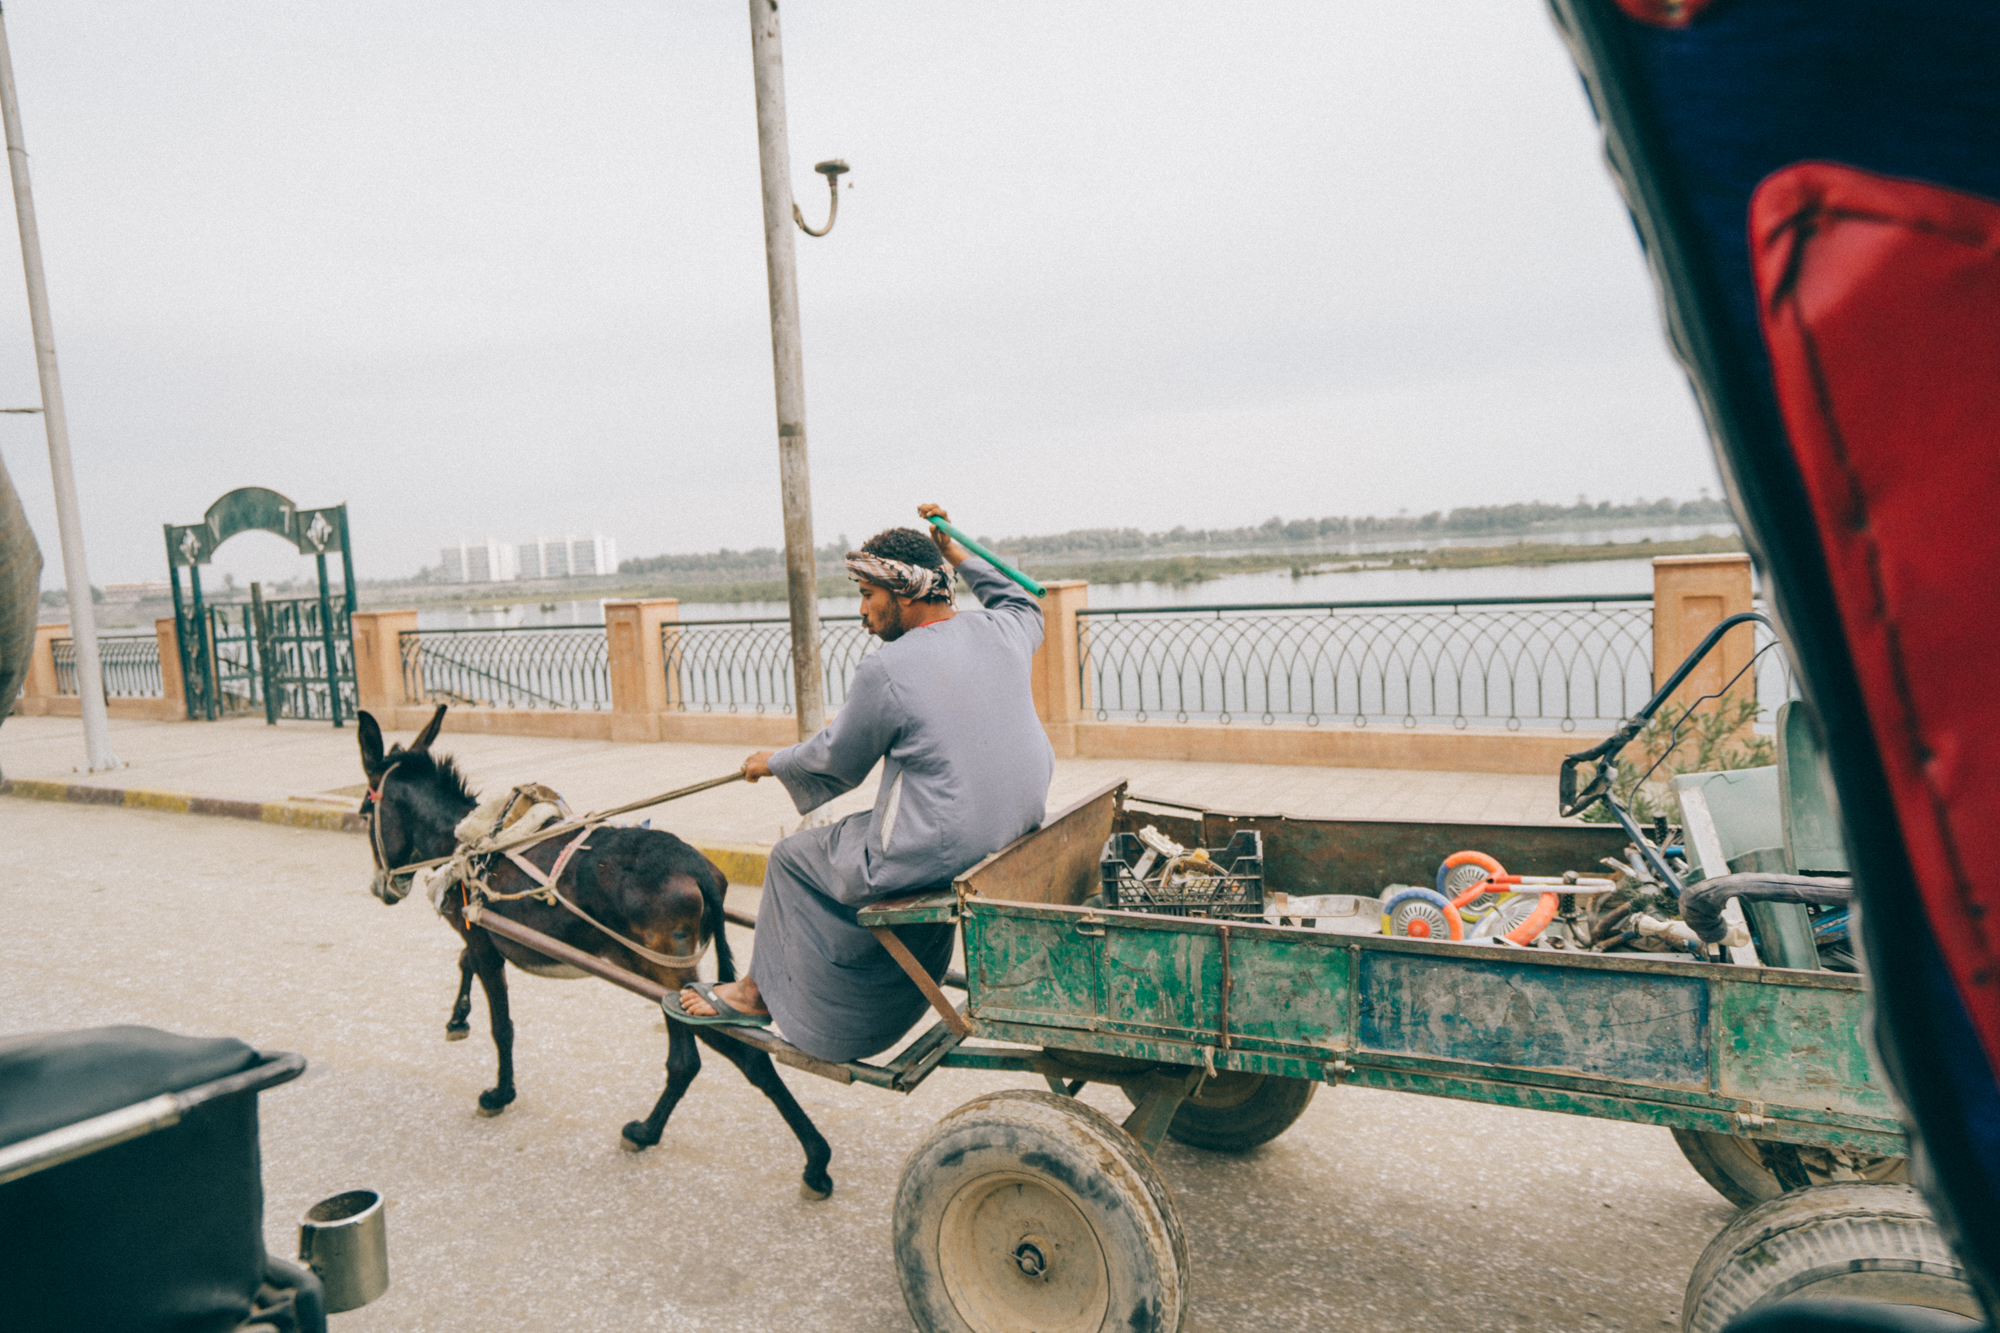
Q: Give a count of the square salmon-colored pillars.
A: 6